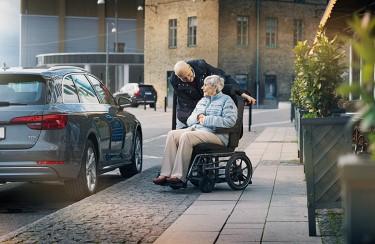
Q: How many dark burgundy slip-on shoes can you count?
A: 2